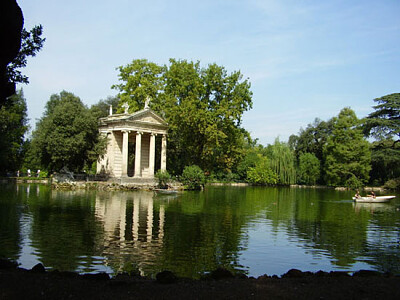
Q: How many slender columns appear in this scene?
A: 4